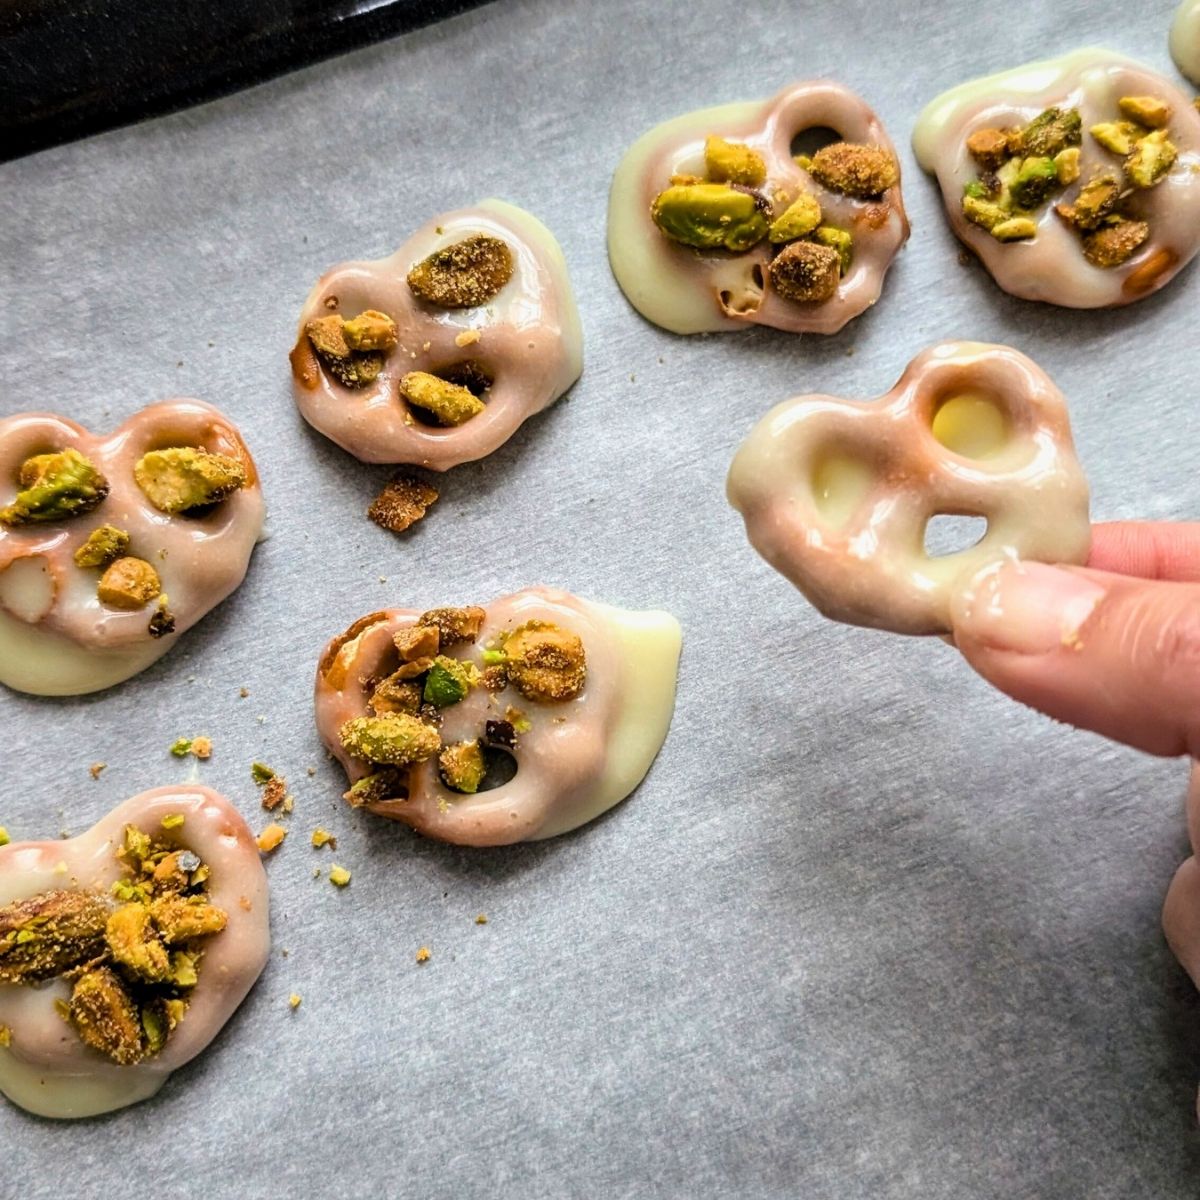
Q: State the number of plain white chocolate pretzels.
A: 1